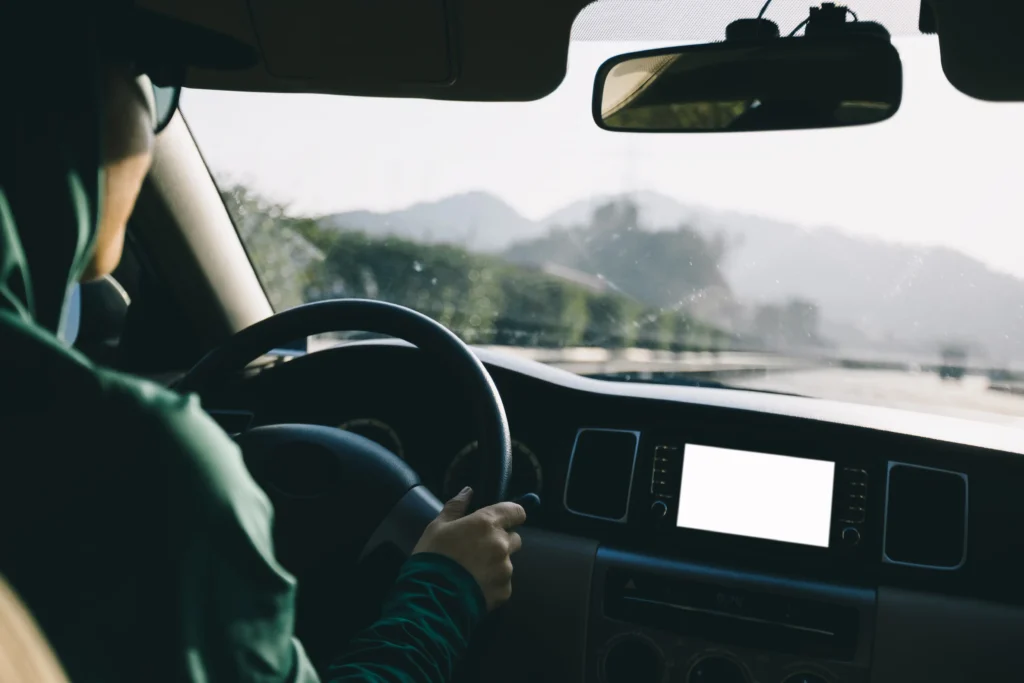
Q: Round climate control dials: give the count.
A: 3